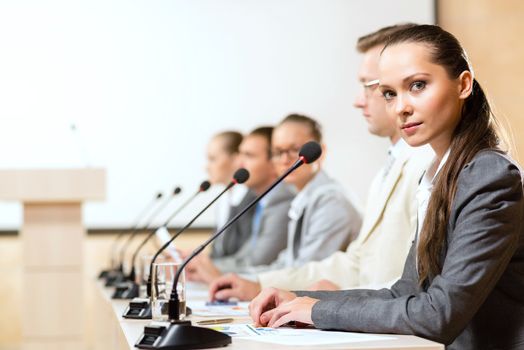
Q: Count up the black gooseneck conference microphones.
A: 5